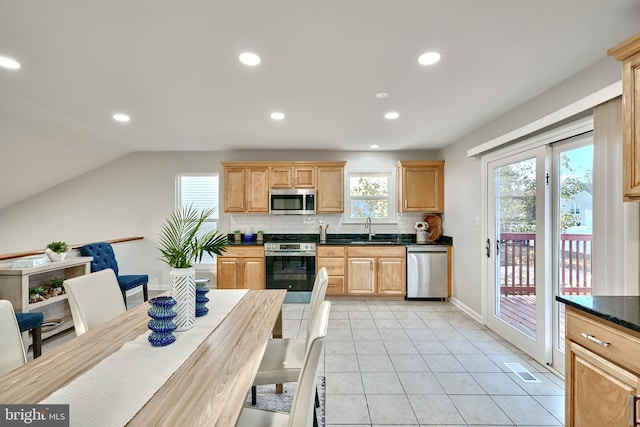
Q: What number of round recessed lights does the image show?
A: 7